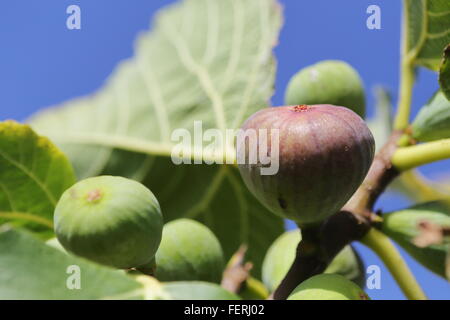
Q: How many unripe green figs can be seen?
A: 5